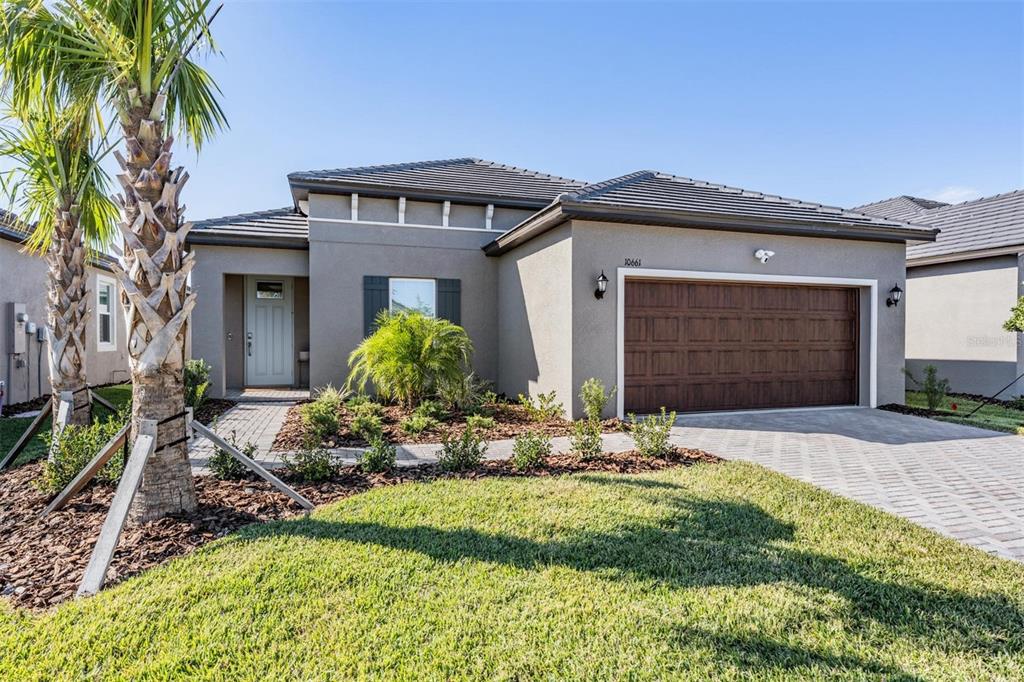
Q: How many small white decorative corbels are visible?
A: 4